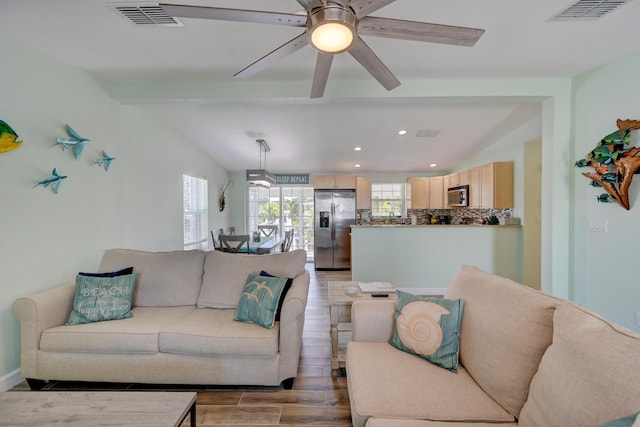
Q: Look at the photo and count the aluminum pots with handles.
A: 0